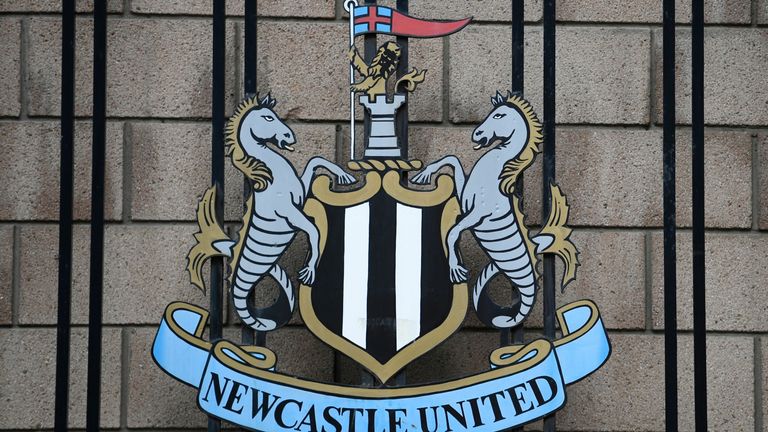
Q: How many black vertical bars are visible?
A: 10